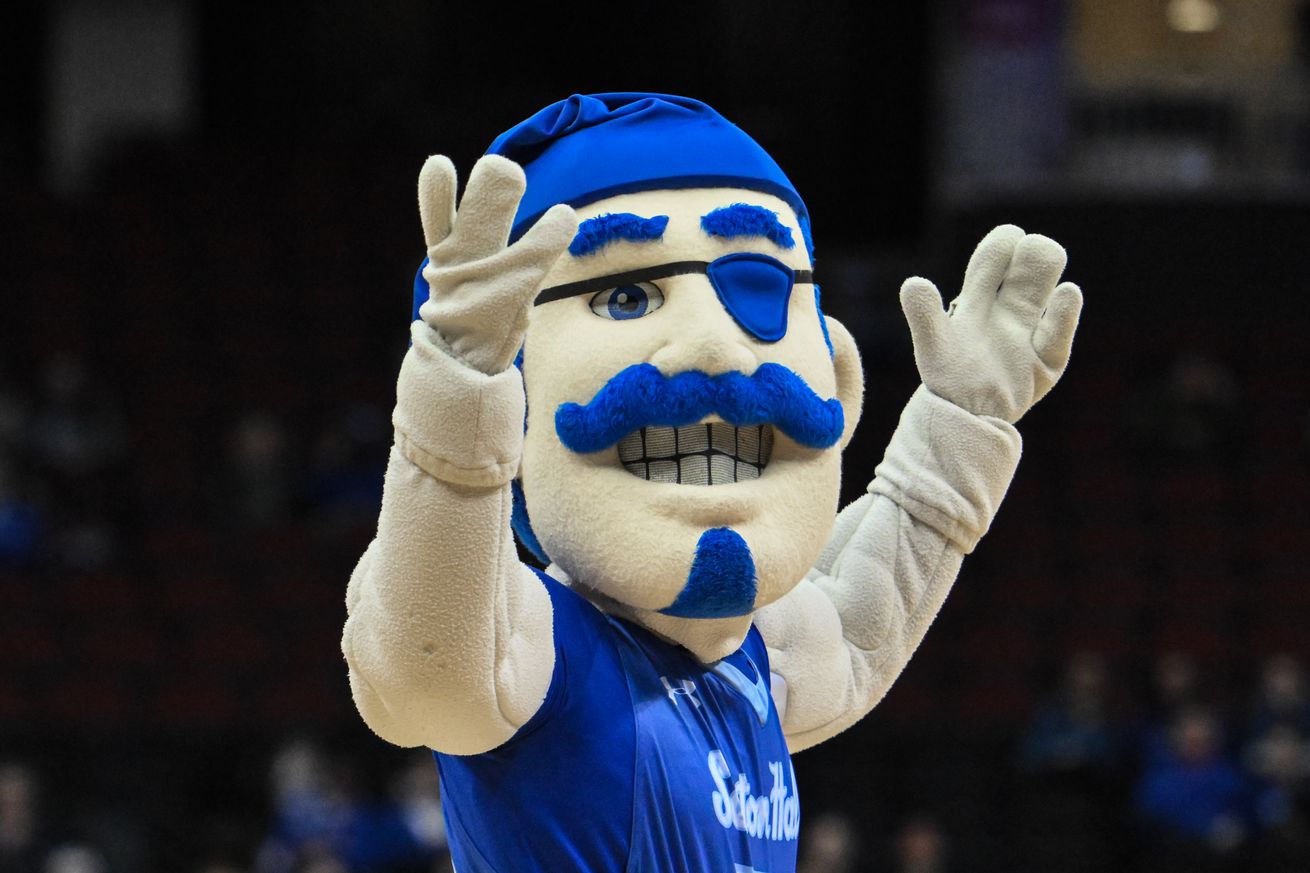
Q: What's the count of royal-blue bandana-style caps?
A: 1